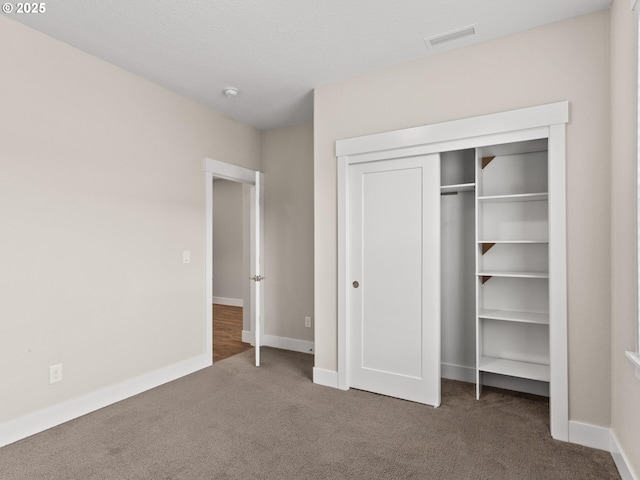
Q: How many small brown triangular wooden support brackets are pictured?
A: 3